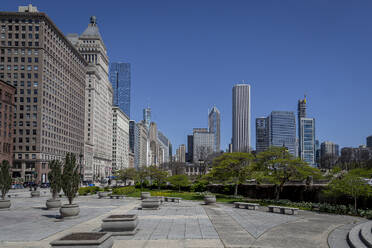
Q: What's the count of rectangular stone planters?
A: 3